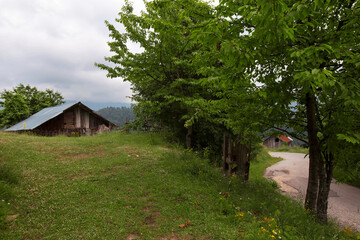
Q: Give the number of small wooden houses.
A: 2